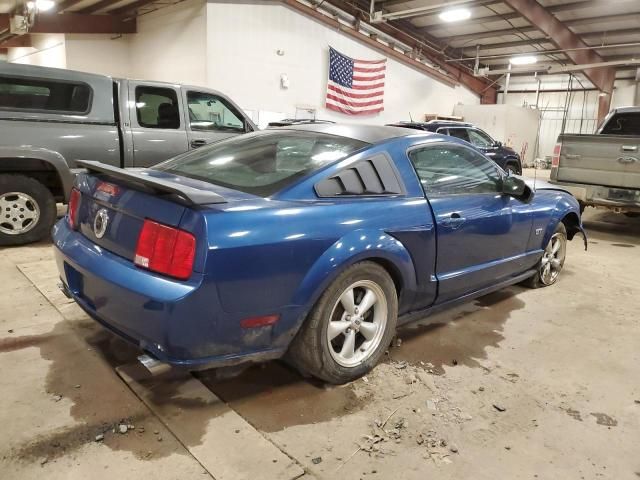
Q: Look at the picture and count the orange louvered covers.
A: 0